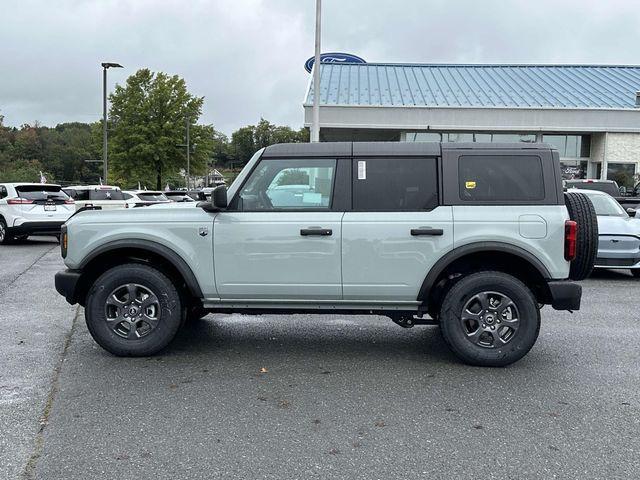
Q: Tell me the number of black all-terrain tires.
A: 3